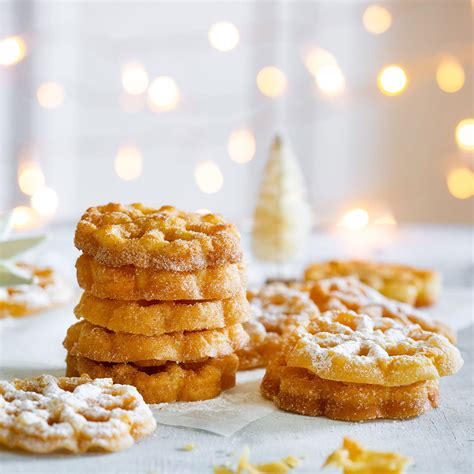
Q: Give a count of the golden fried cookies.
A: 12